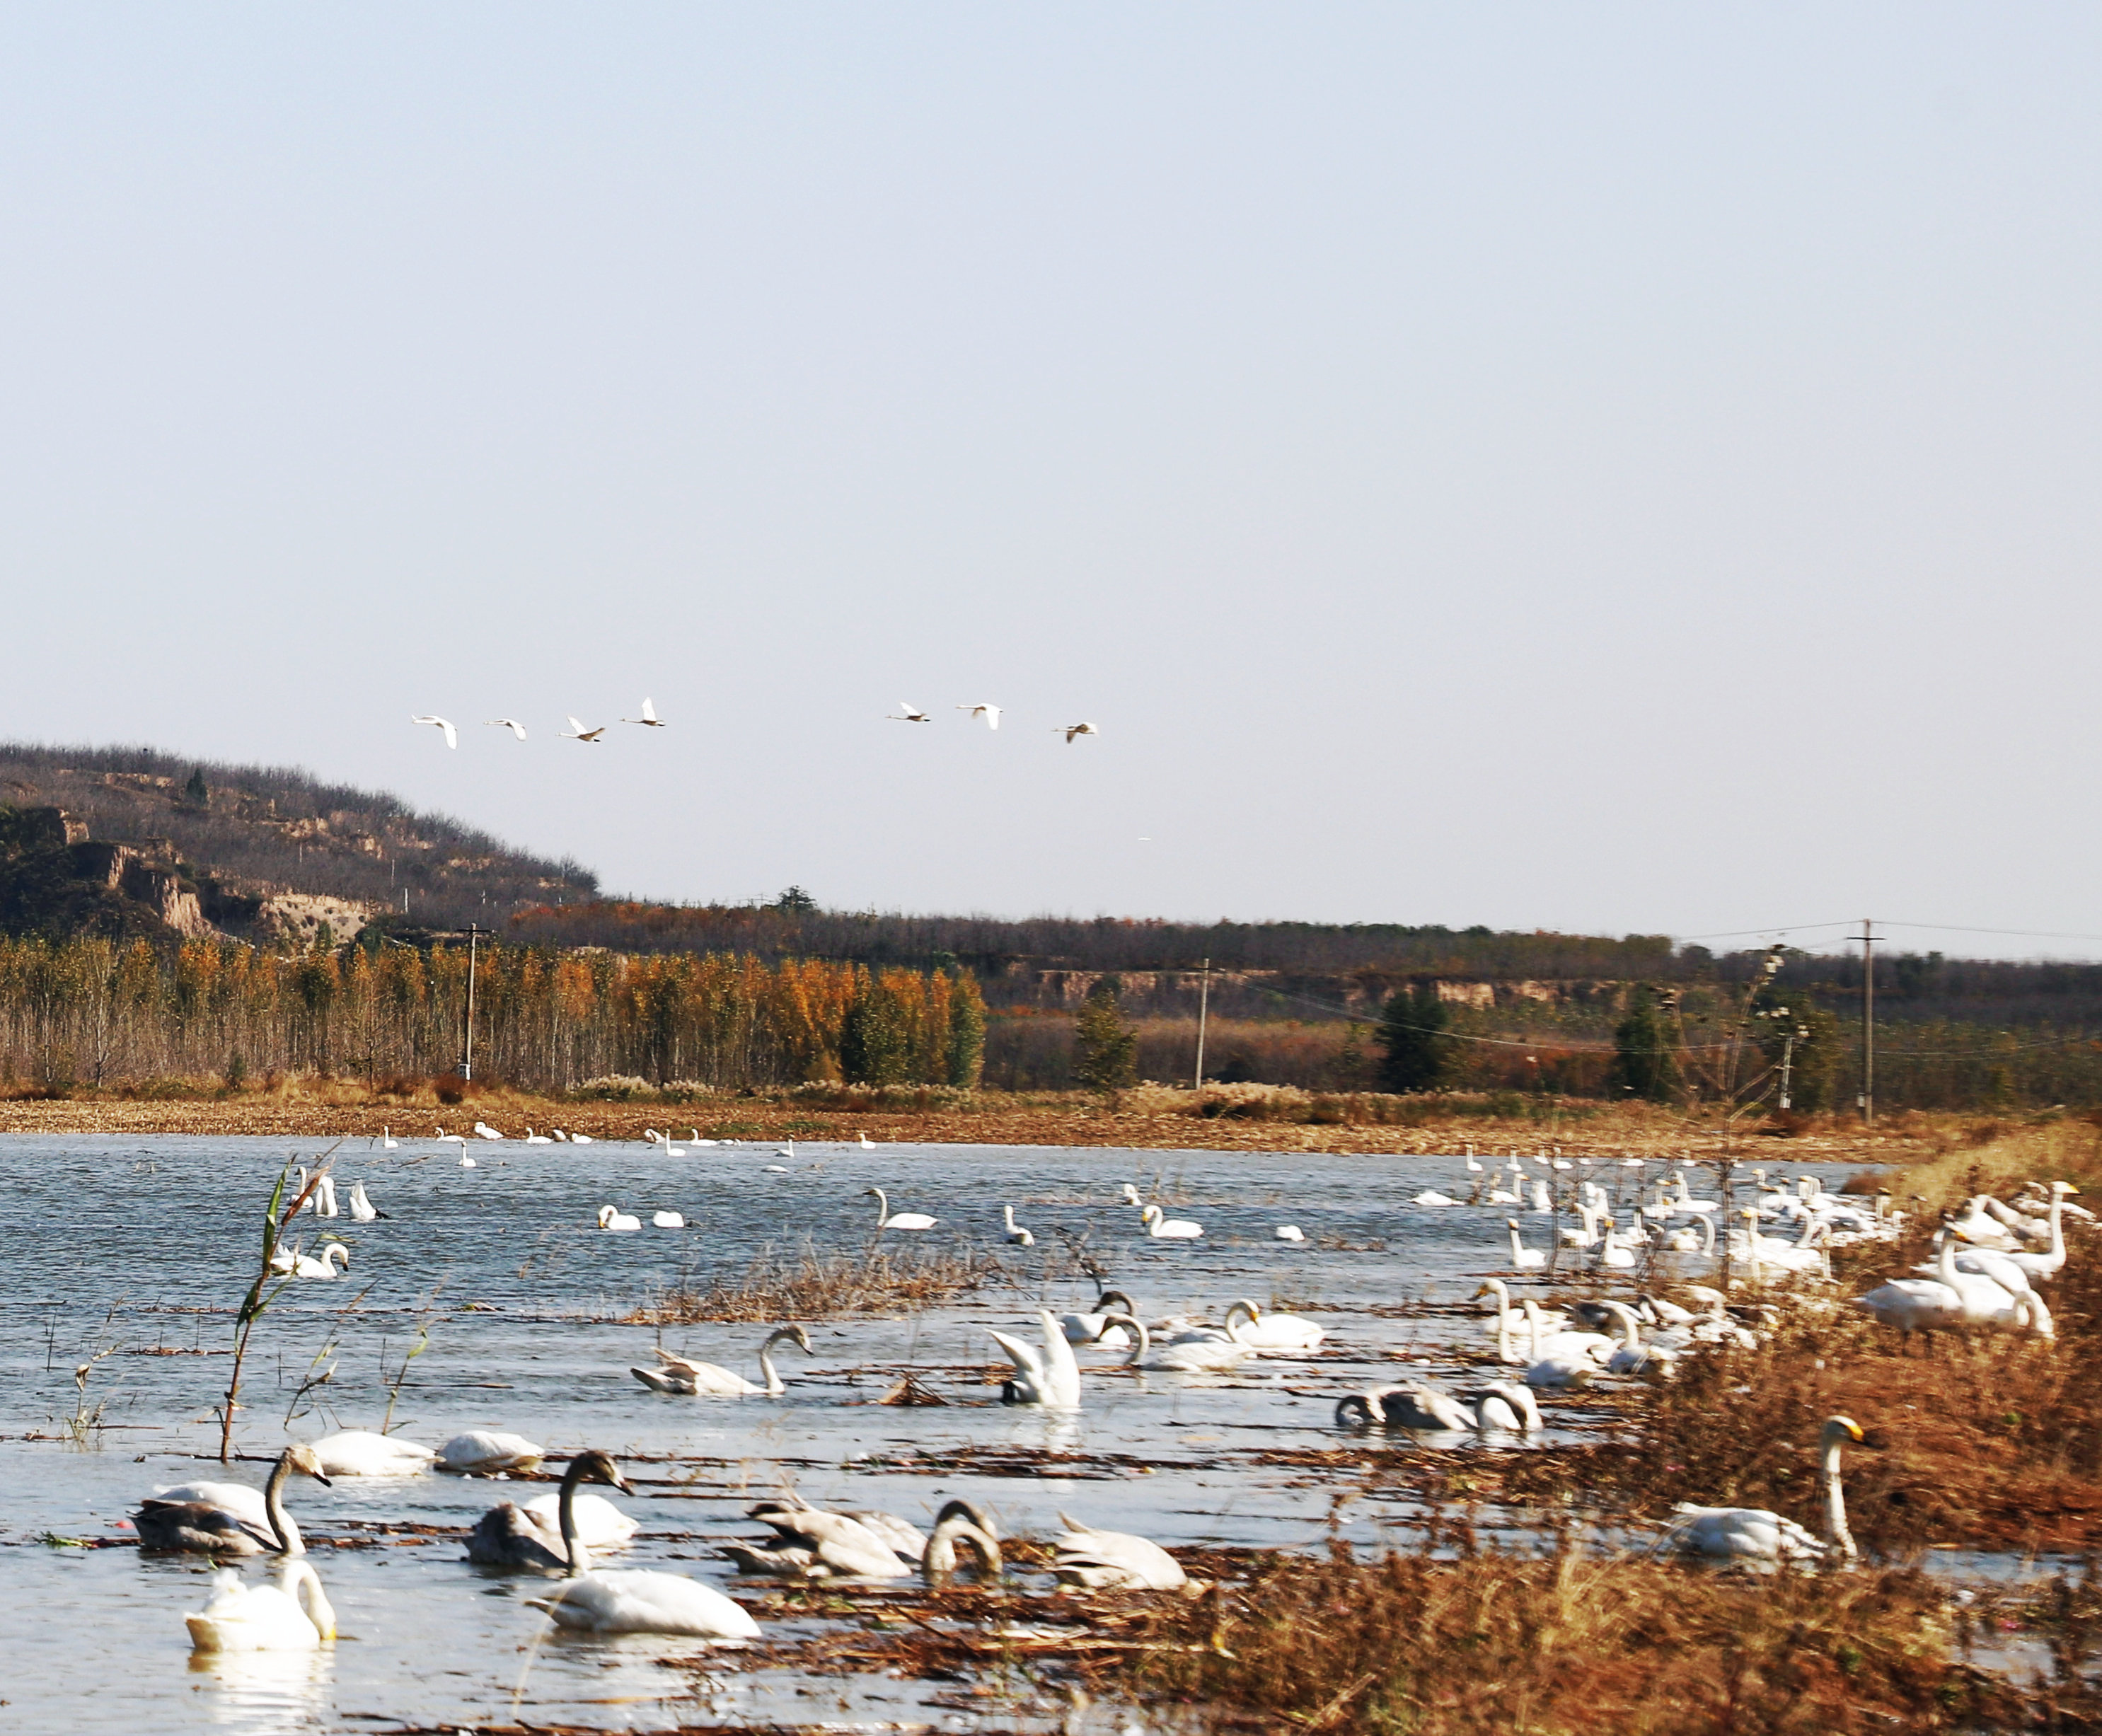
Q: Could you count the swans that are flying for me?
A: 7